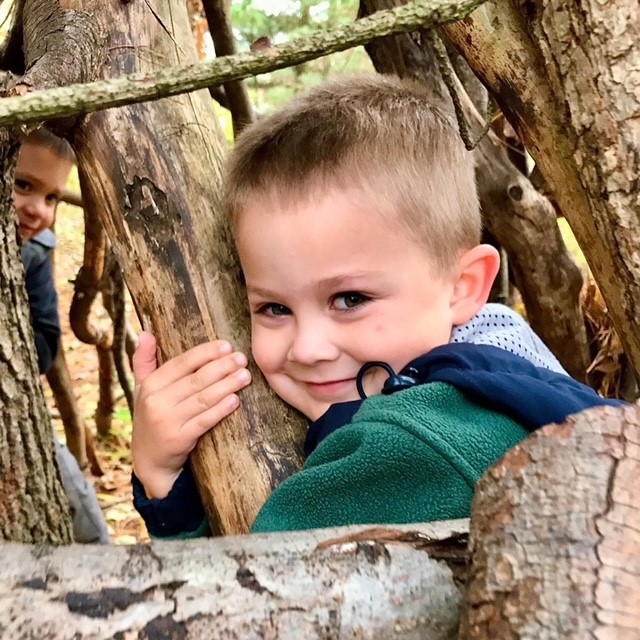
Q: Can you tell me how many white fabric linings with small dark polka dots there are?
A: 1